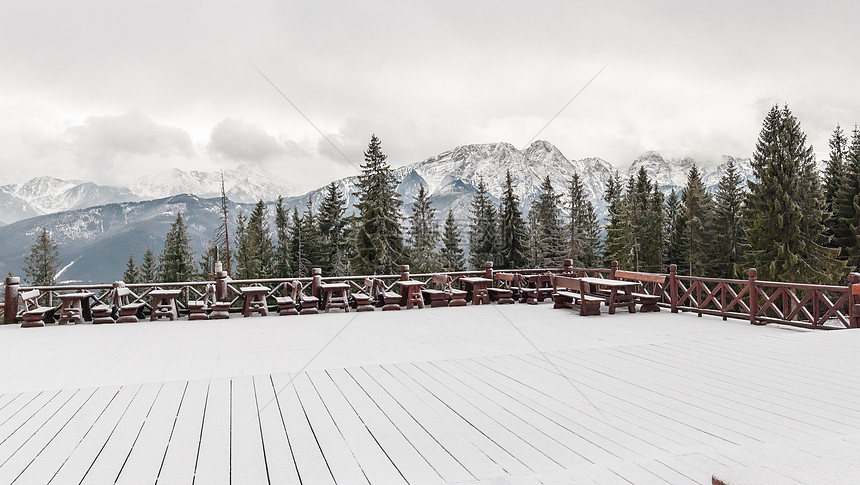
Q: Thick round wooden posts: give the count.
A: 11